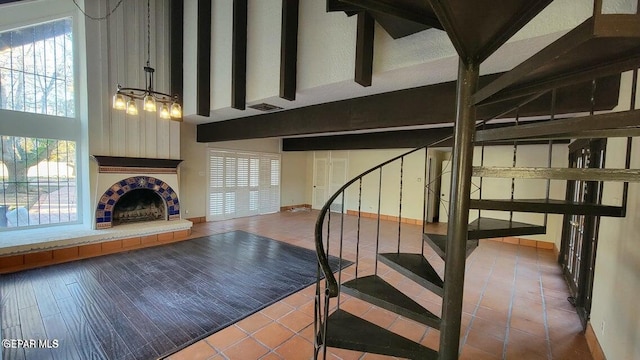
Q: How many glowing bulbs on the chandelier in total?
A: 5